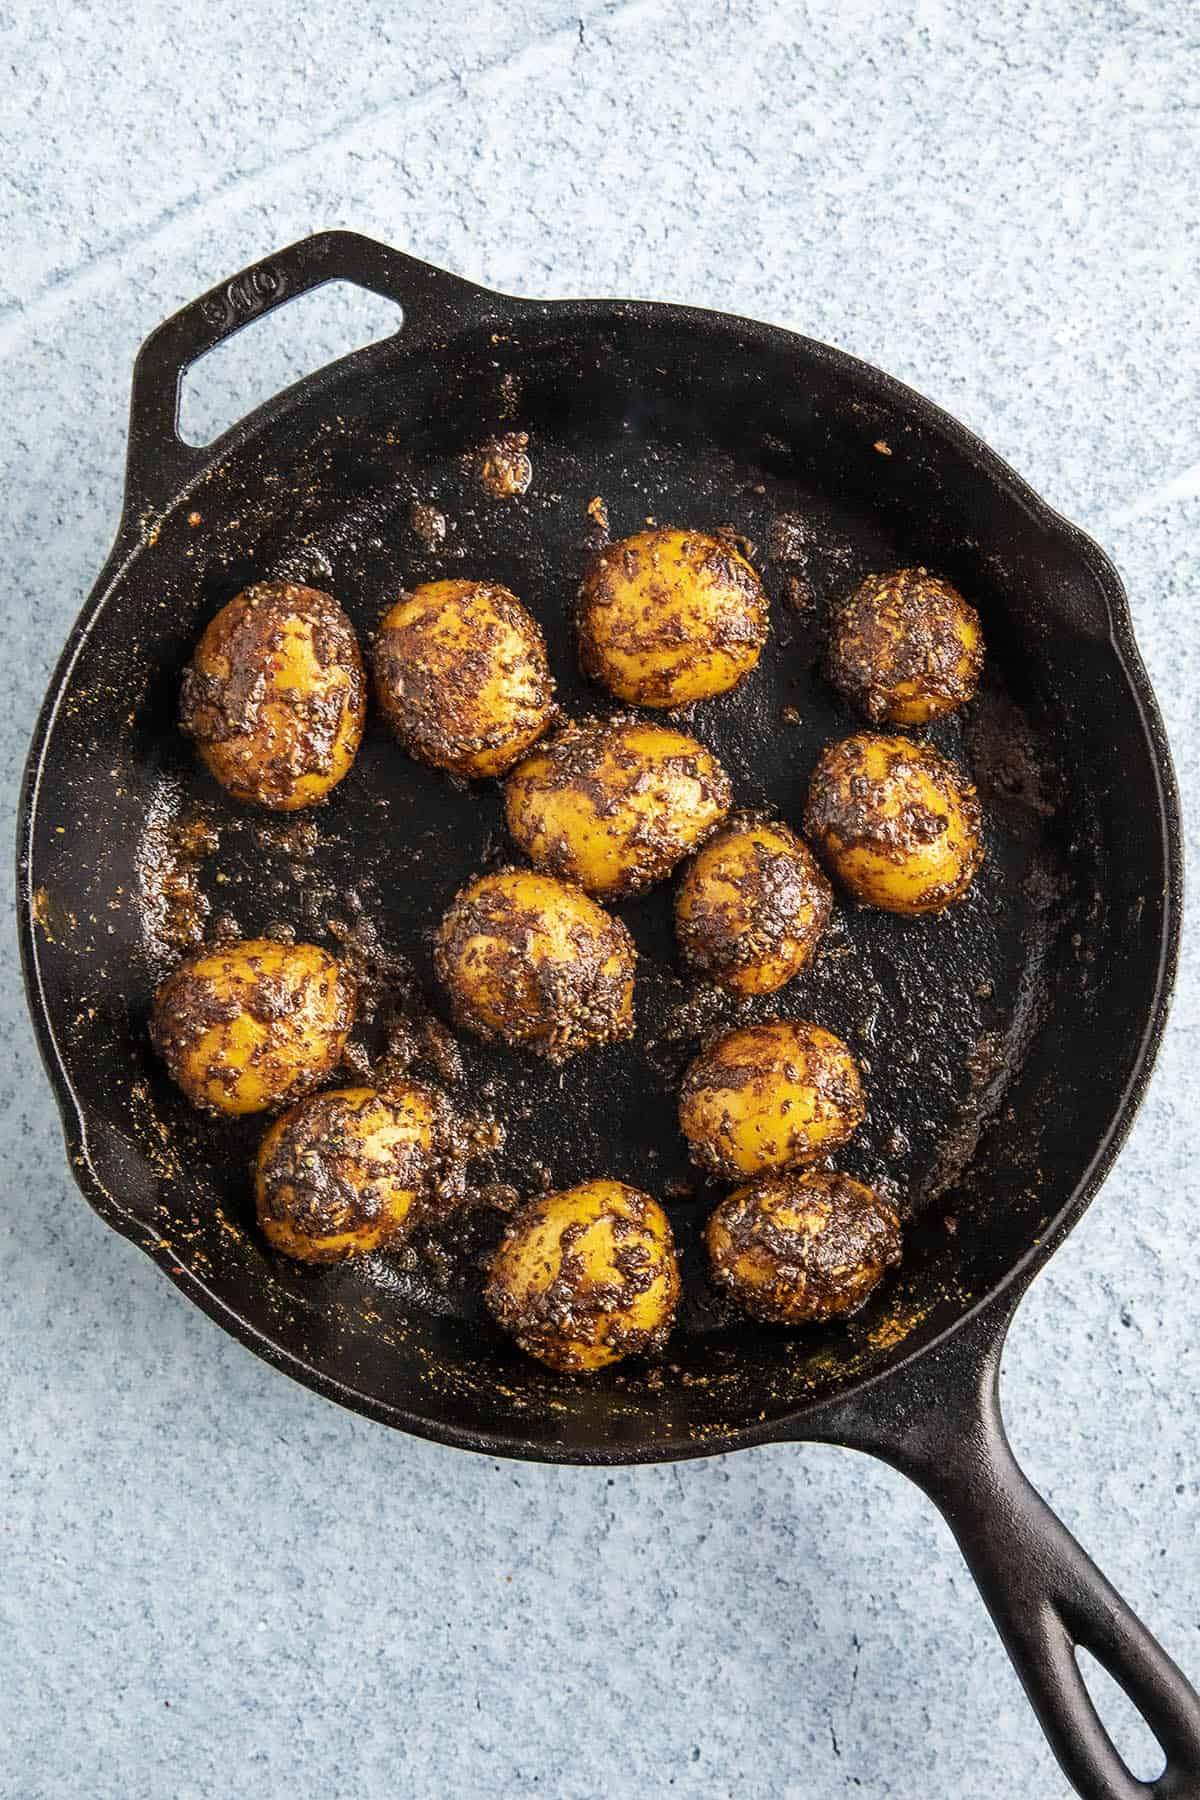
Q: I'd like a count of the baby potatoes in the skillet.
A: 13